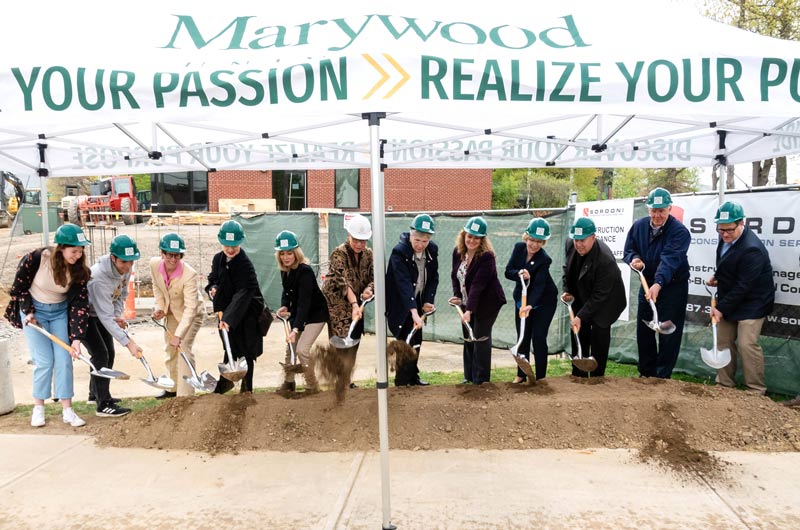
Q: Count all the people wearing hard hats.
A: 12